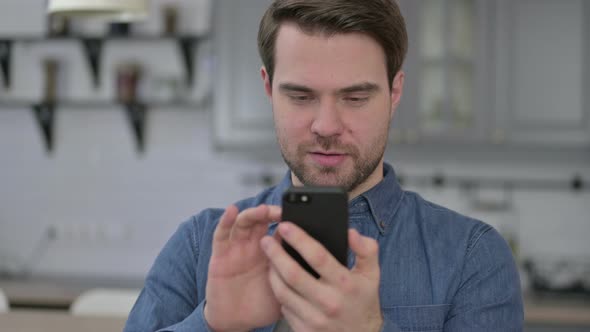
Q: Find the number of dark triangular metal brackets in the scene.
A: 5